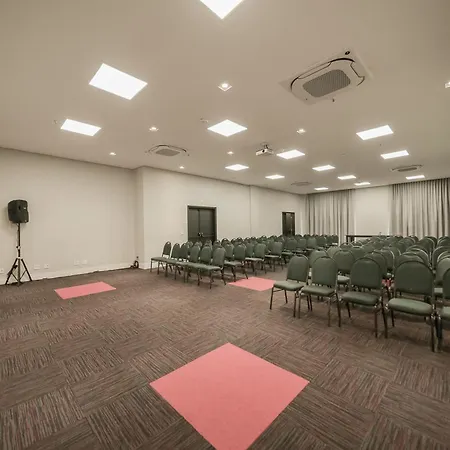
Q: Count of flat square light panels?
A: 14